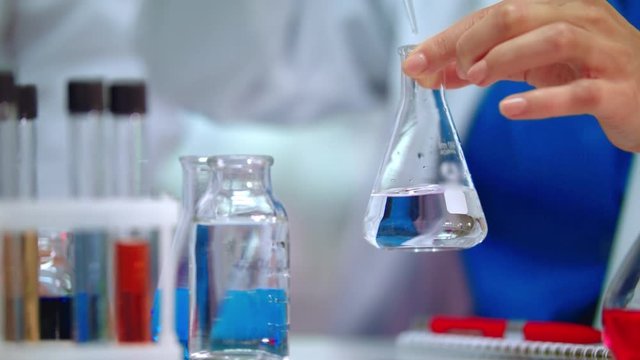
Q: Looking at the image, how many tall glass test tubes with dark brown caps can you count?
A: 4